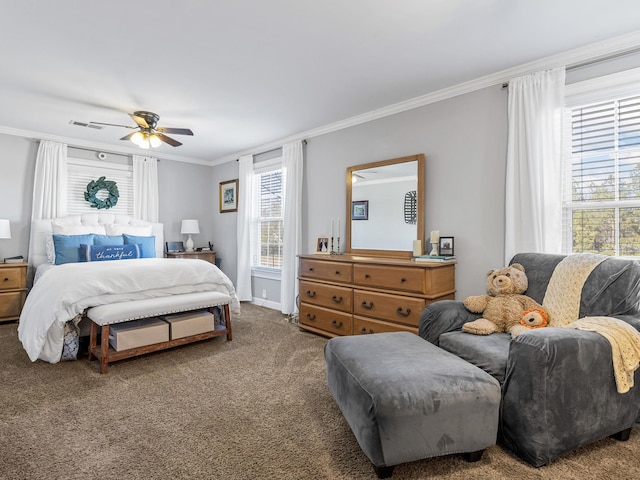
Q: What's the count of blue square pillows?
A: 3